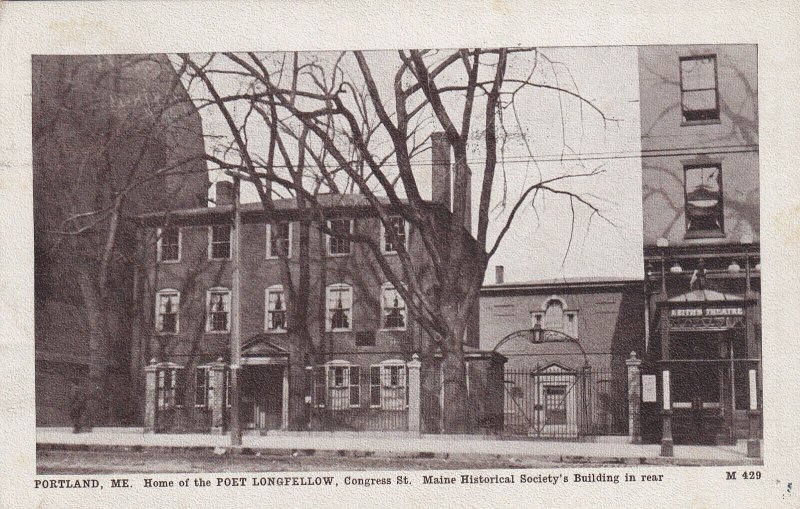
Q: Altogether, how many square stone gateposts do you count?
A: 4